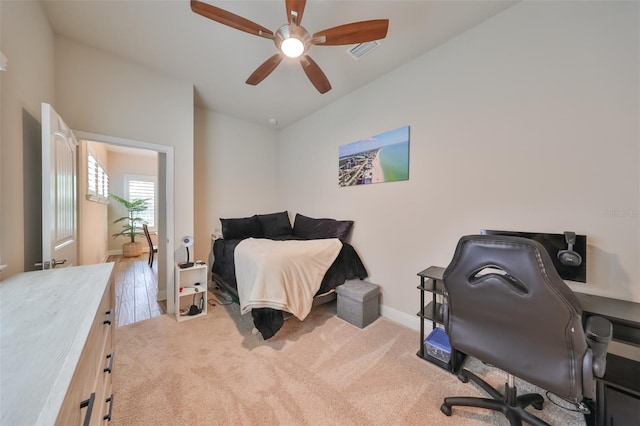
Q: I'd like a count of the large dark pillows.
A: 3